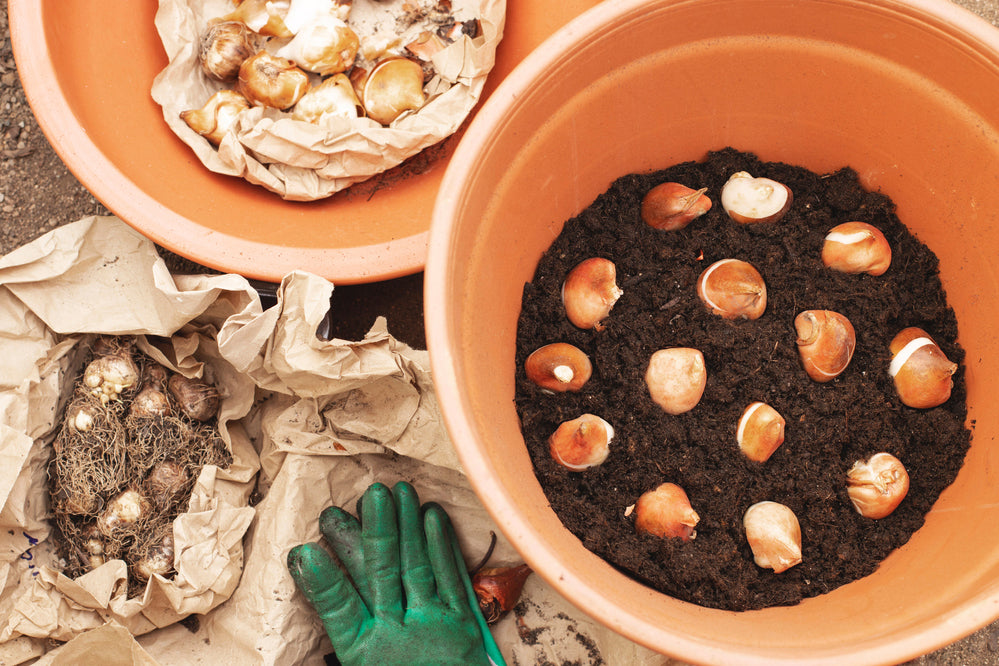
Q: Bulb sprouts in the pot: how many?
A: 14